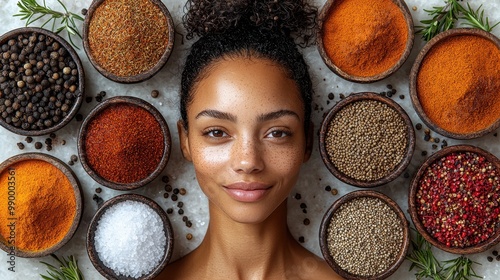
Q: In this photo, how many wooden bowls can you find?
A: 10